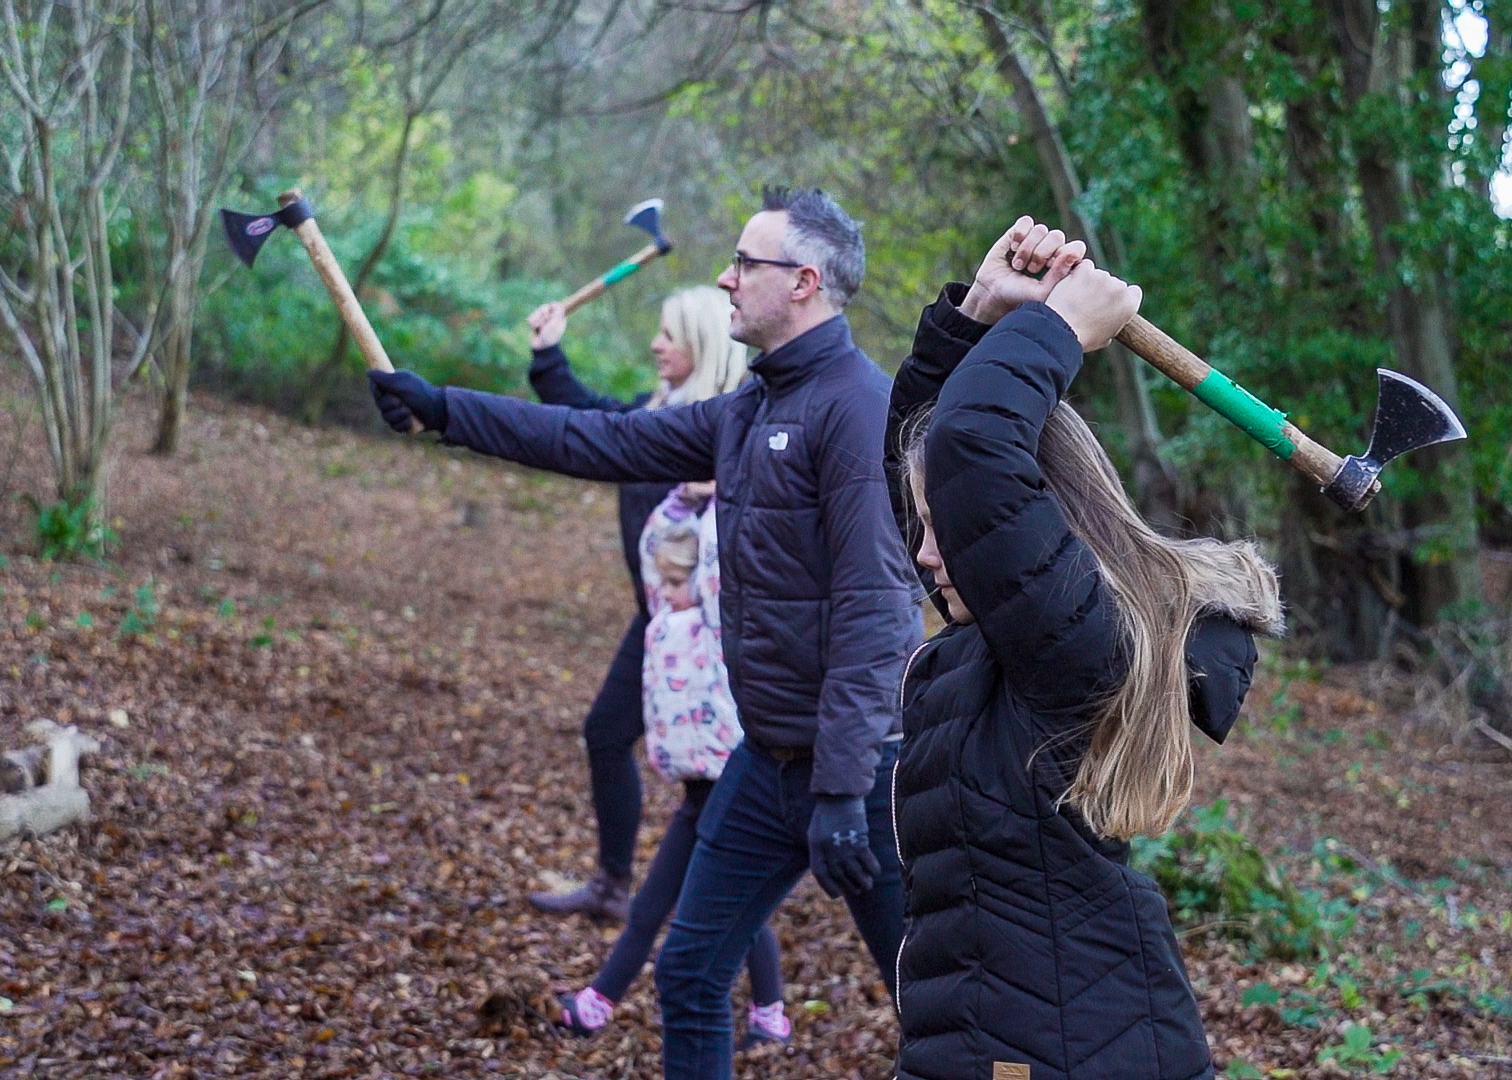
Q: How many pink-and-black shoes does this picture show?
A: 2